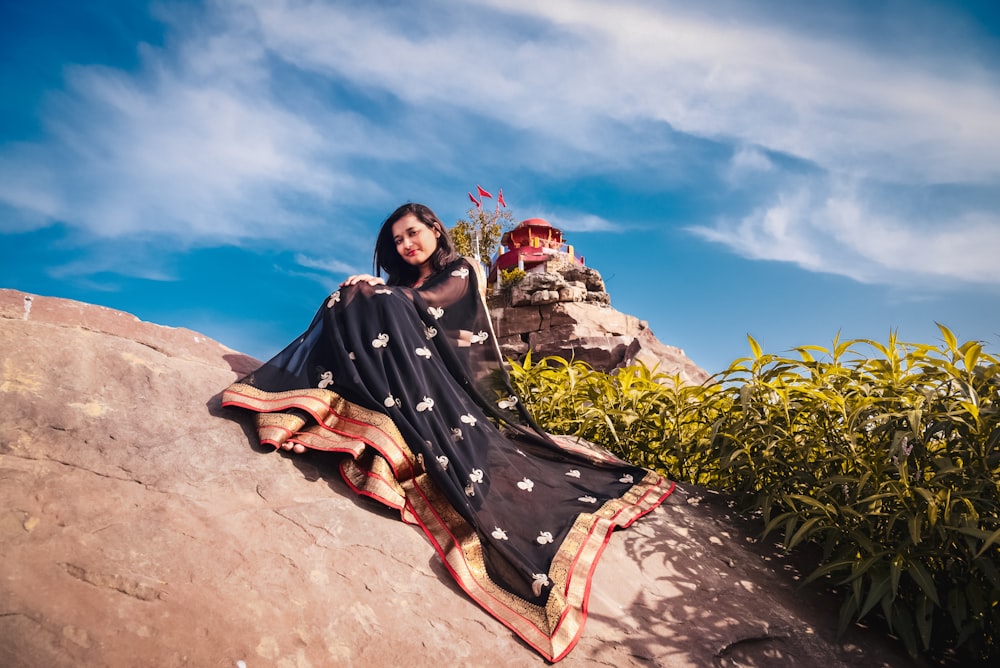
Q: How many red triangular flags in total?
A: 3